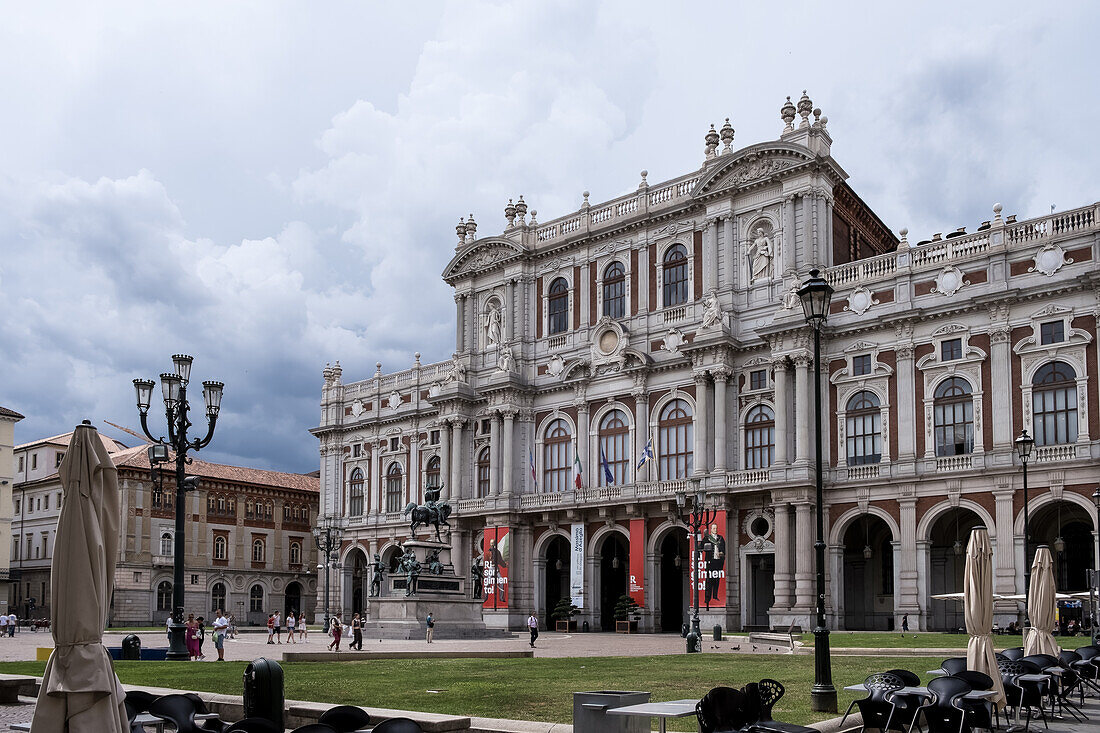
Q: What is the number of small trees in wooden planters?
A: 2